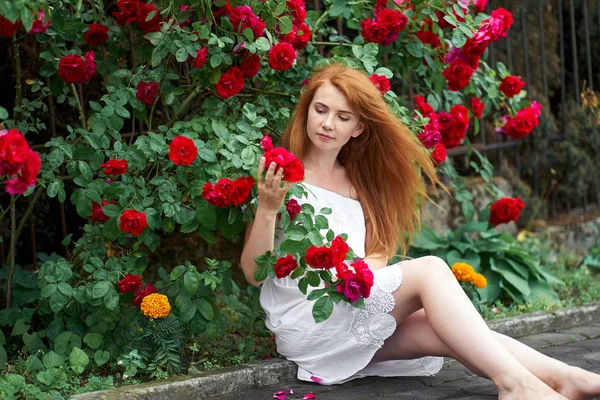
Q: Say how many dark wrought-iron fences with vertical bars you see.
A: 1